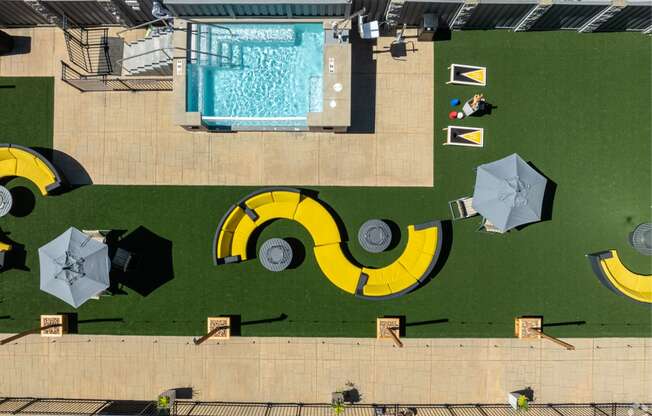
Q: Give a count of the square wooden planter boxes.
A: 4